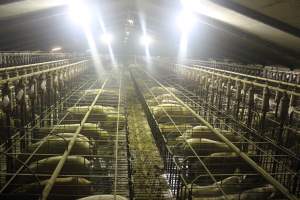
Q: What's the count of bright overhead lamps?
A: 4